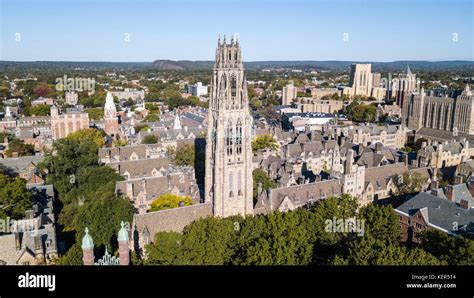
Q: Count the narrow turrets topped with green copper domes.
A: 2